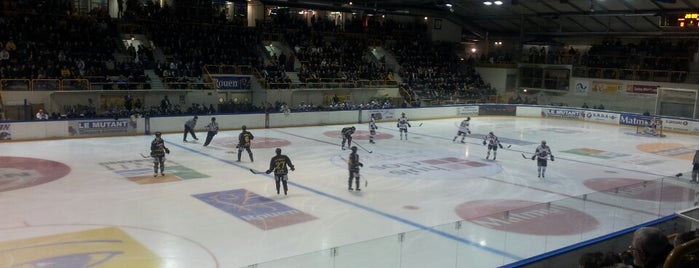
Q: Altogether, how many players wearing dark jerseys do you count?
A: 5